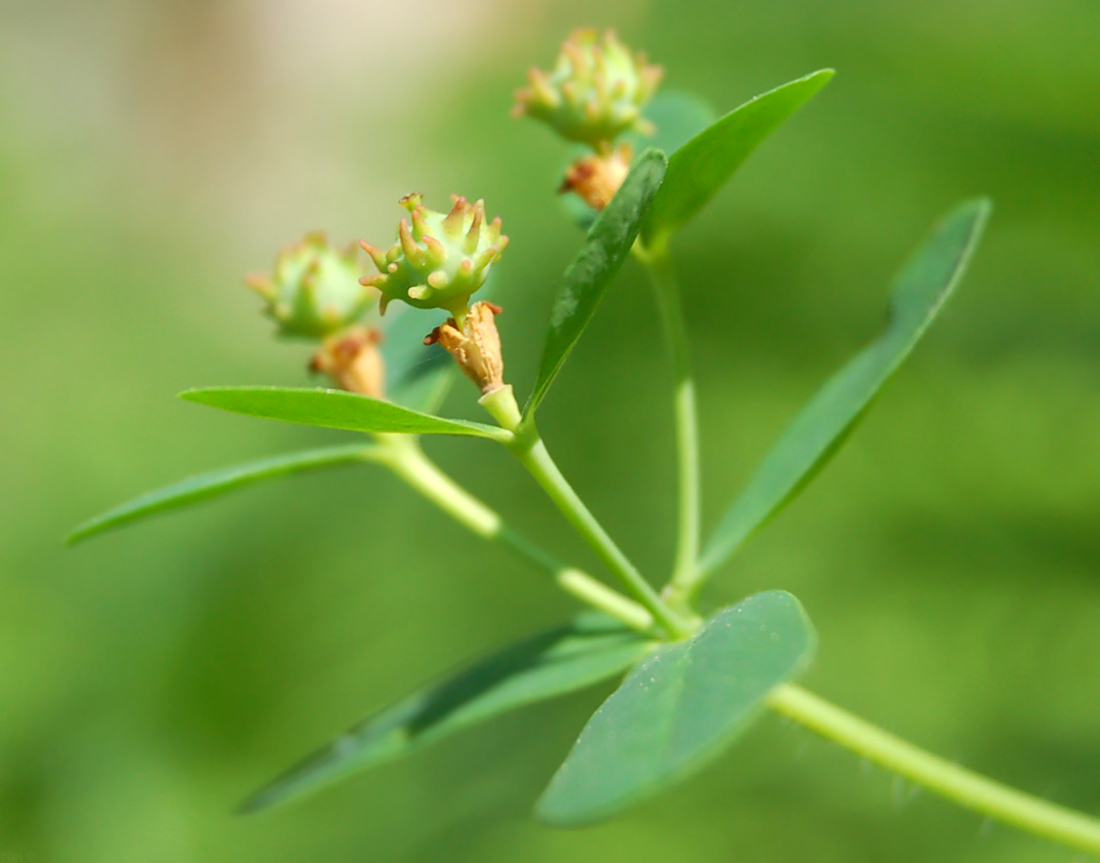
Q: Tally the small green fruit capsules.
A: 3